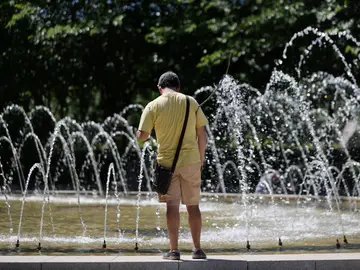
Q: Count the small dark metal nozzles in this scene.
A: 8